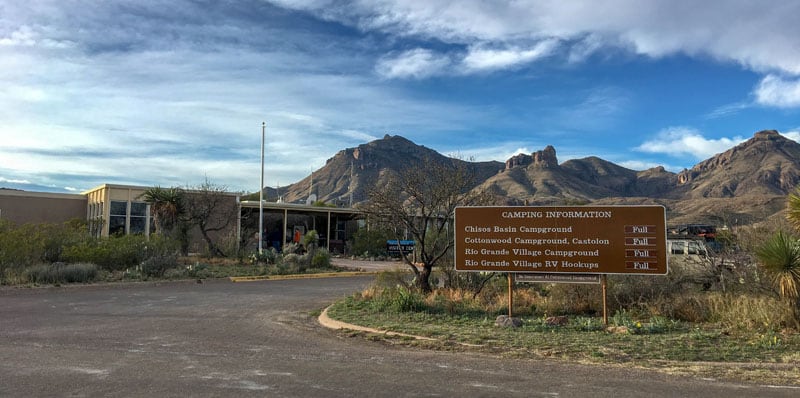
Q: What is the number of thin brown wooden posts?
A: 2